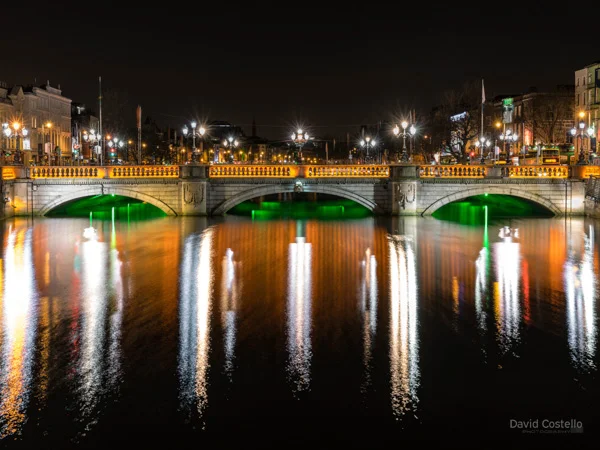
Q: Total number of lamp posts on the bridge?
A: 11